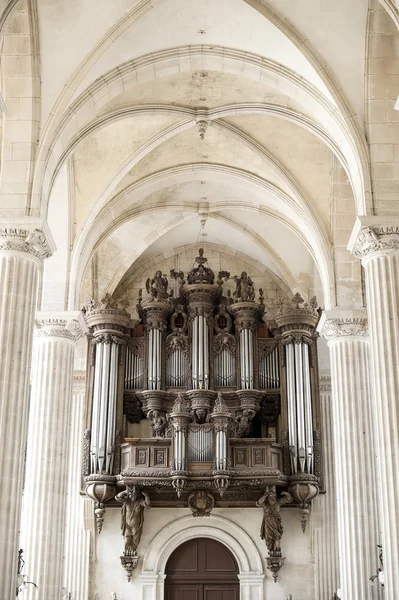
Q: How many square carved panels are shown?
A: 4